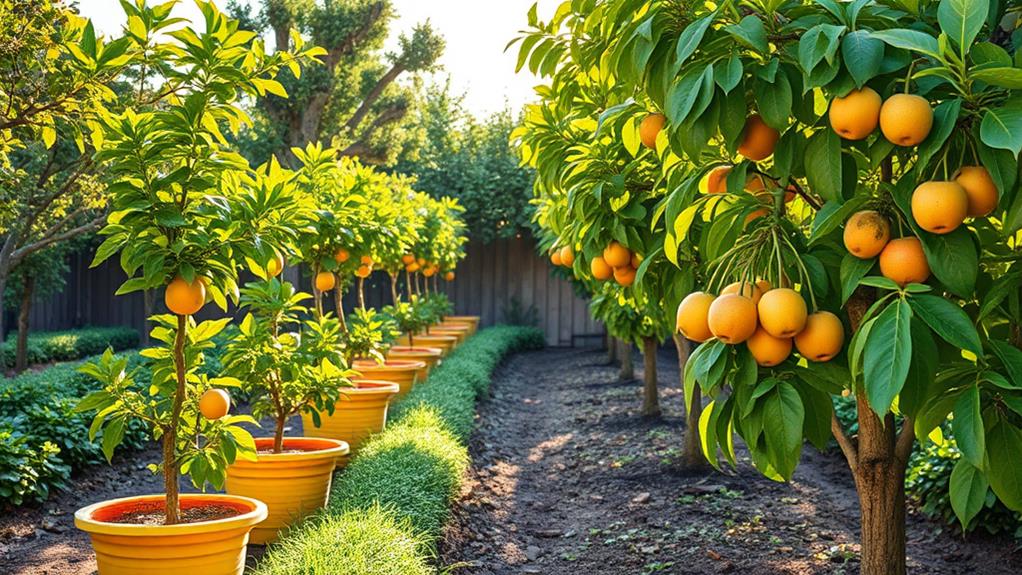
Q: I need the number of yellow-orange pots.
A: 8